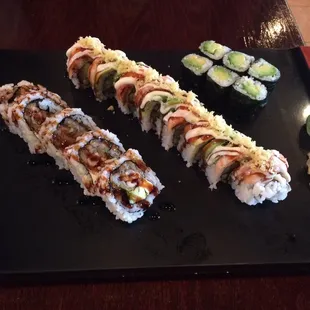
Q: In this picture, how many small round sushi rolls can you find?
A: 6